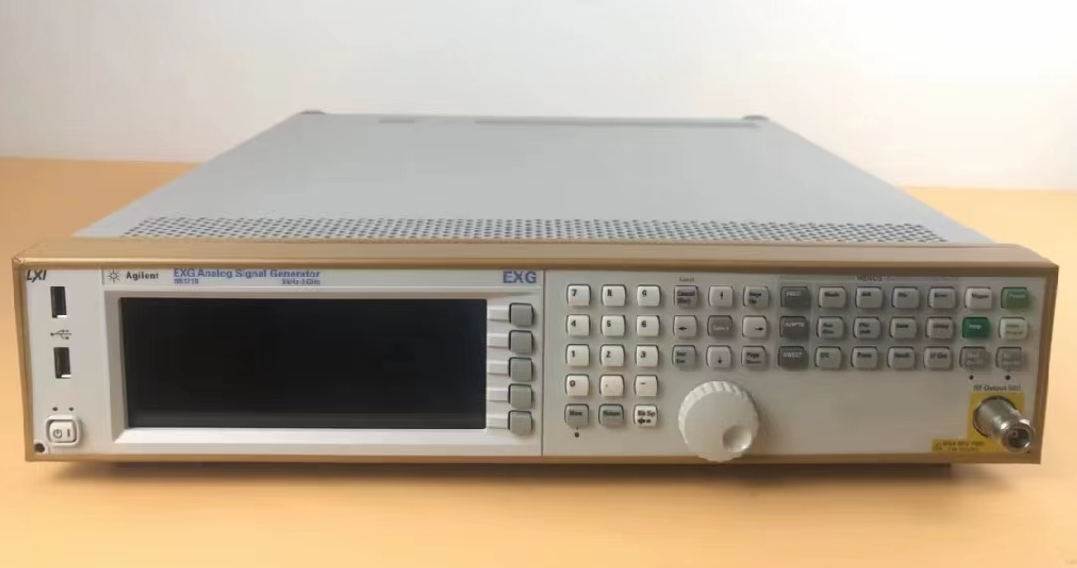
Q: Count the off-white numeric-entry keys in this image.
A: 12